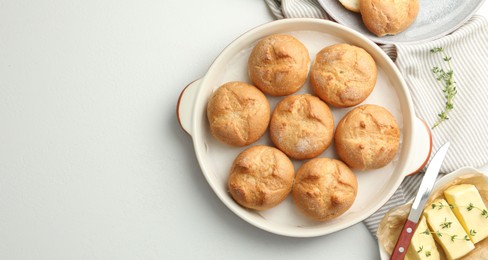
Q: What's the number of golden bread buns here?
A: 8